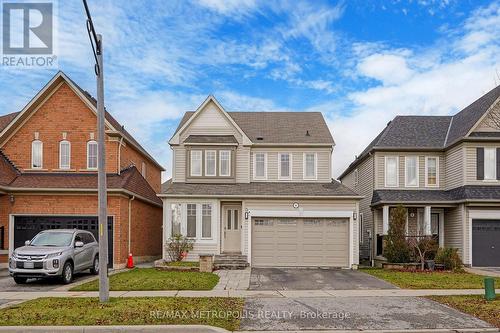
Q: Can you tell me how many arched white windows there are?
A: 3